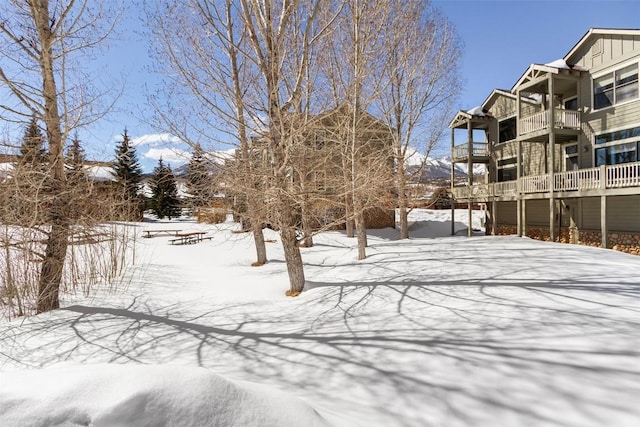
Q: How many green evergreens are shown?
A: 5